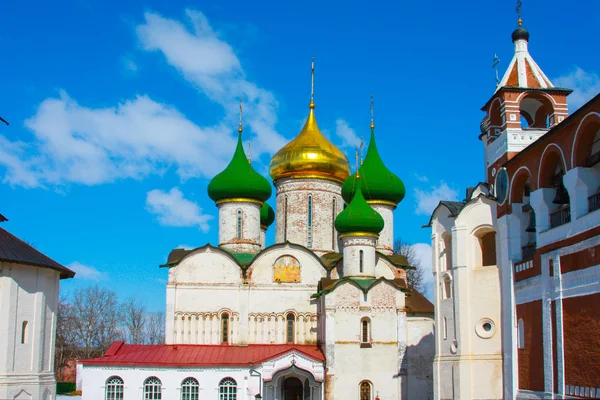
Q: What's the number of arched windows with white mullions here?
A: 4